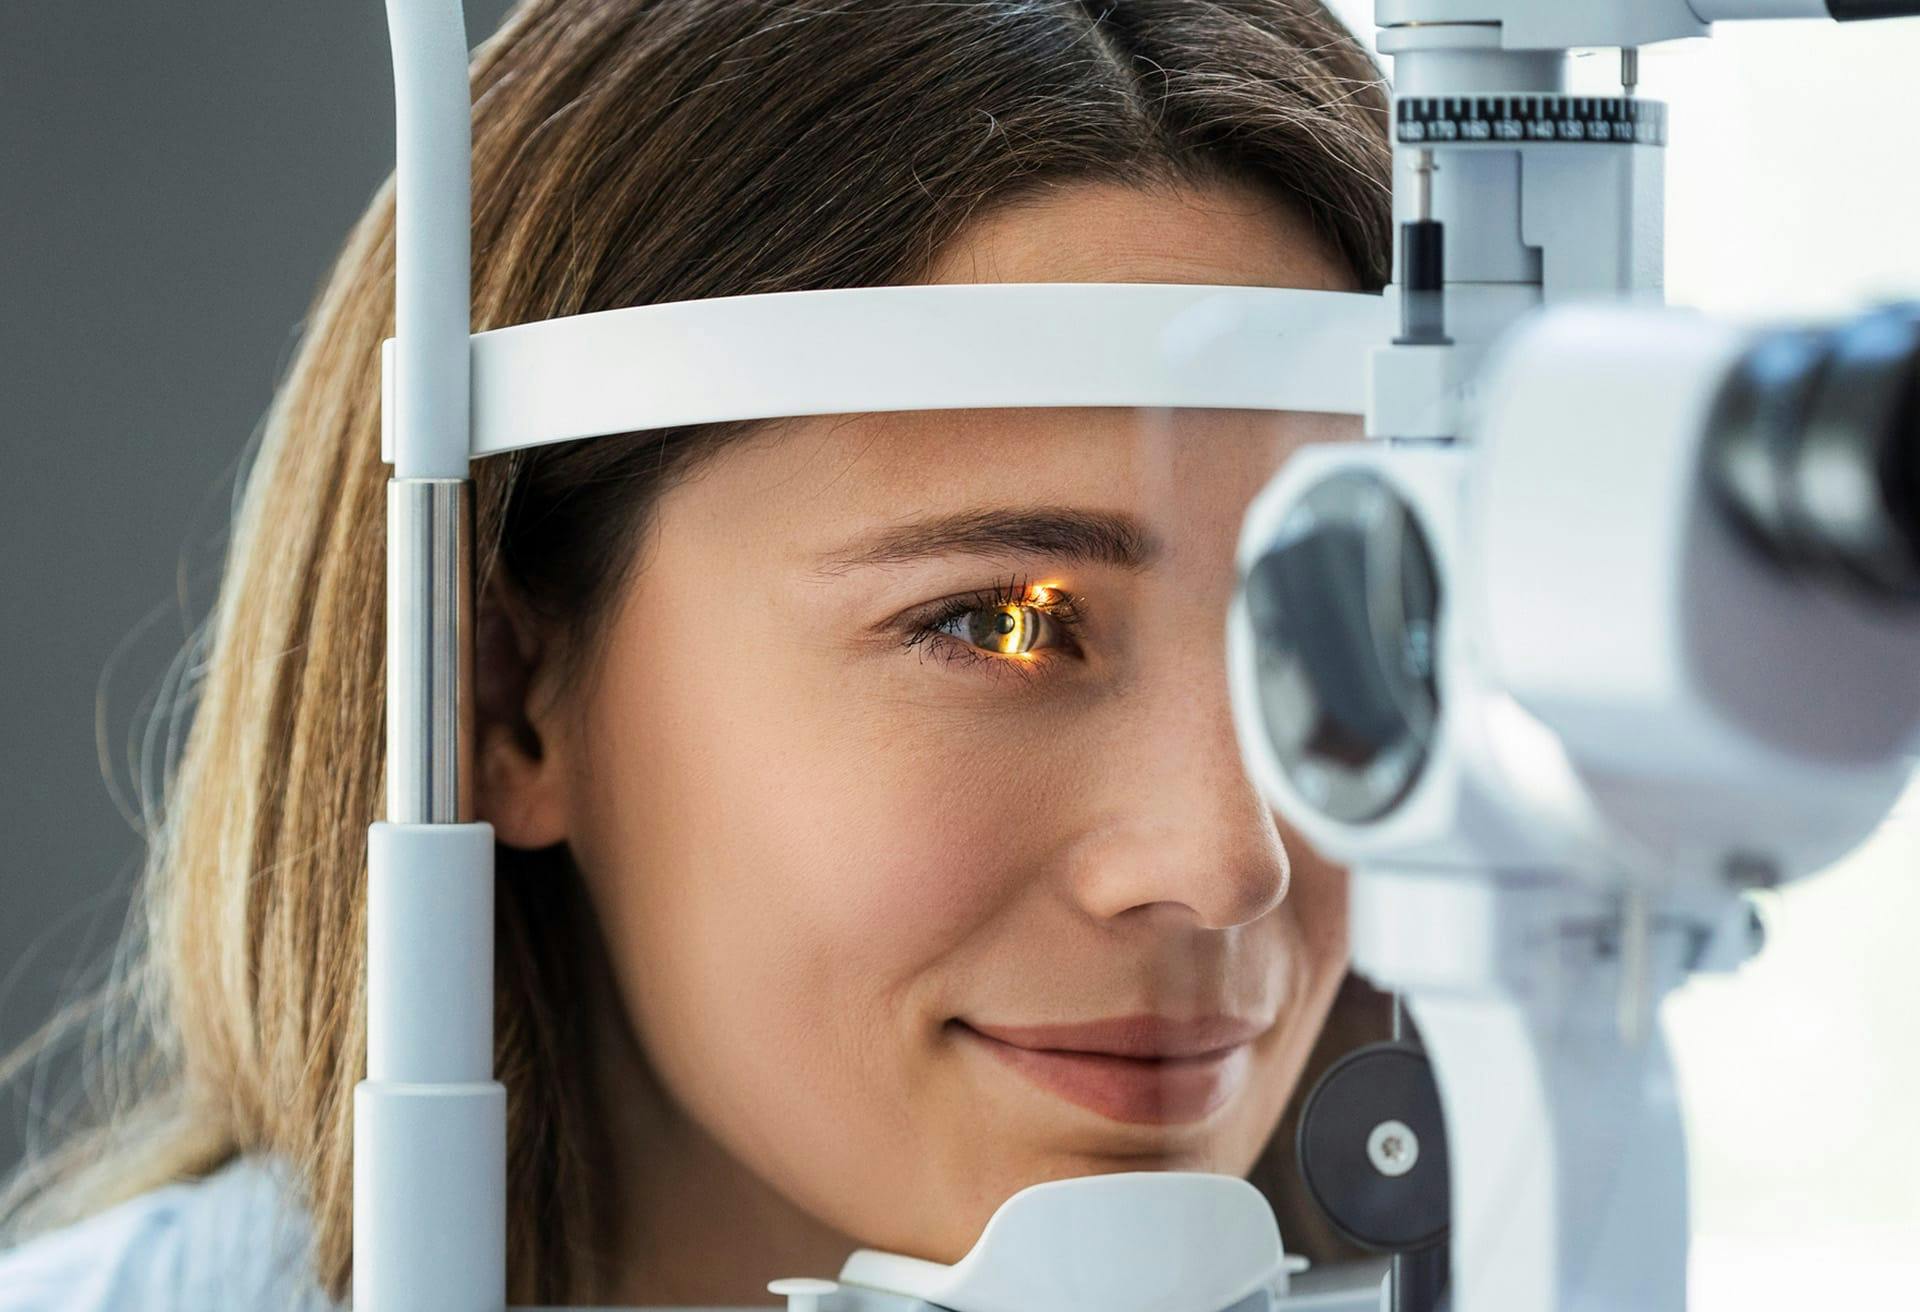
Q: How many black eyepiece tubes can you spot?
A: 1